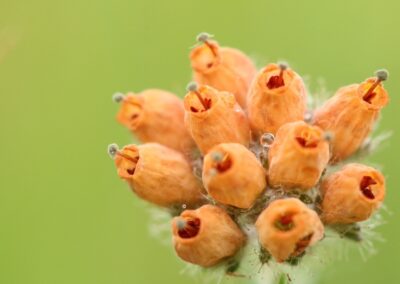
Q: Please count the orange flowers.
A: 11